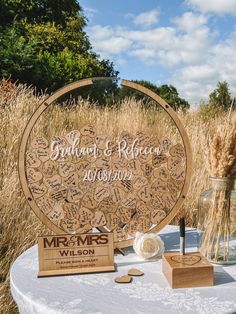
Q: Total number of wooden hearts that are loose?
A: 2